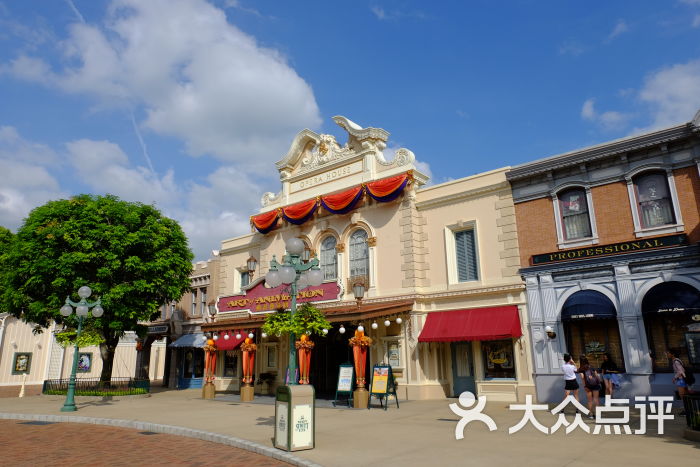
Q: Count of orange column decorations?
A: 4